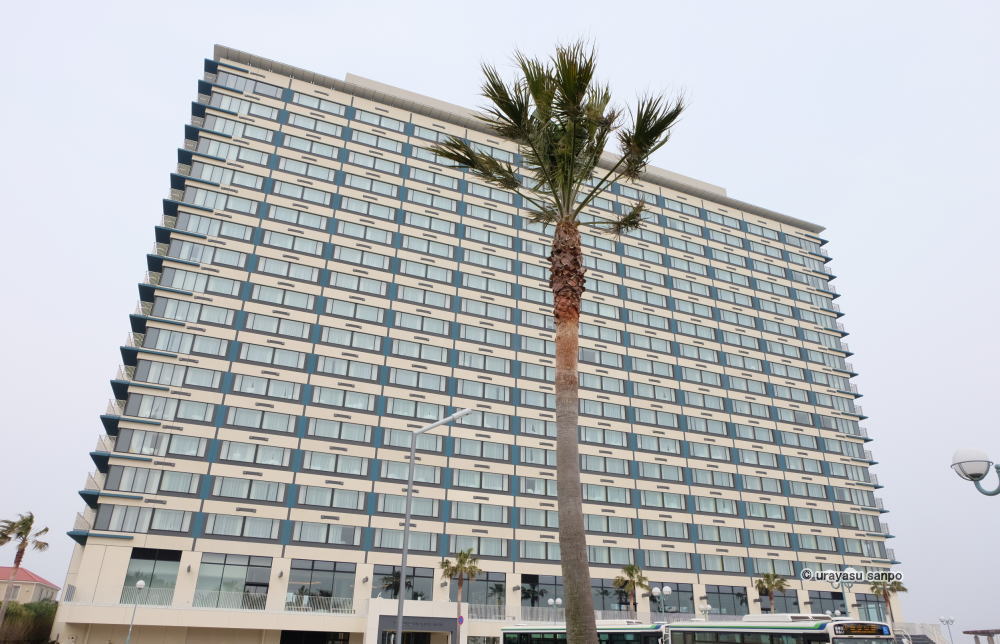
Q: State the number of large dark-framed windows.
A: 12